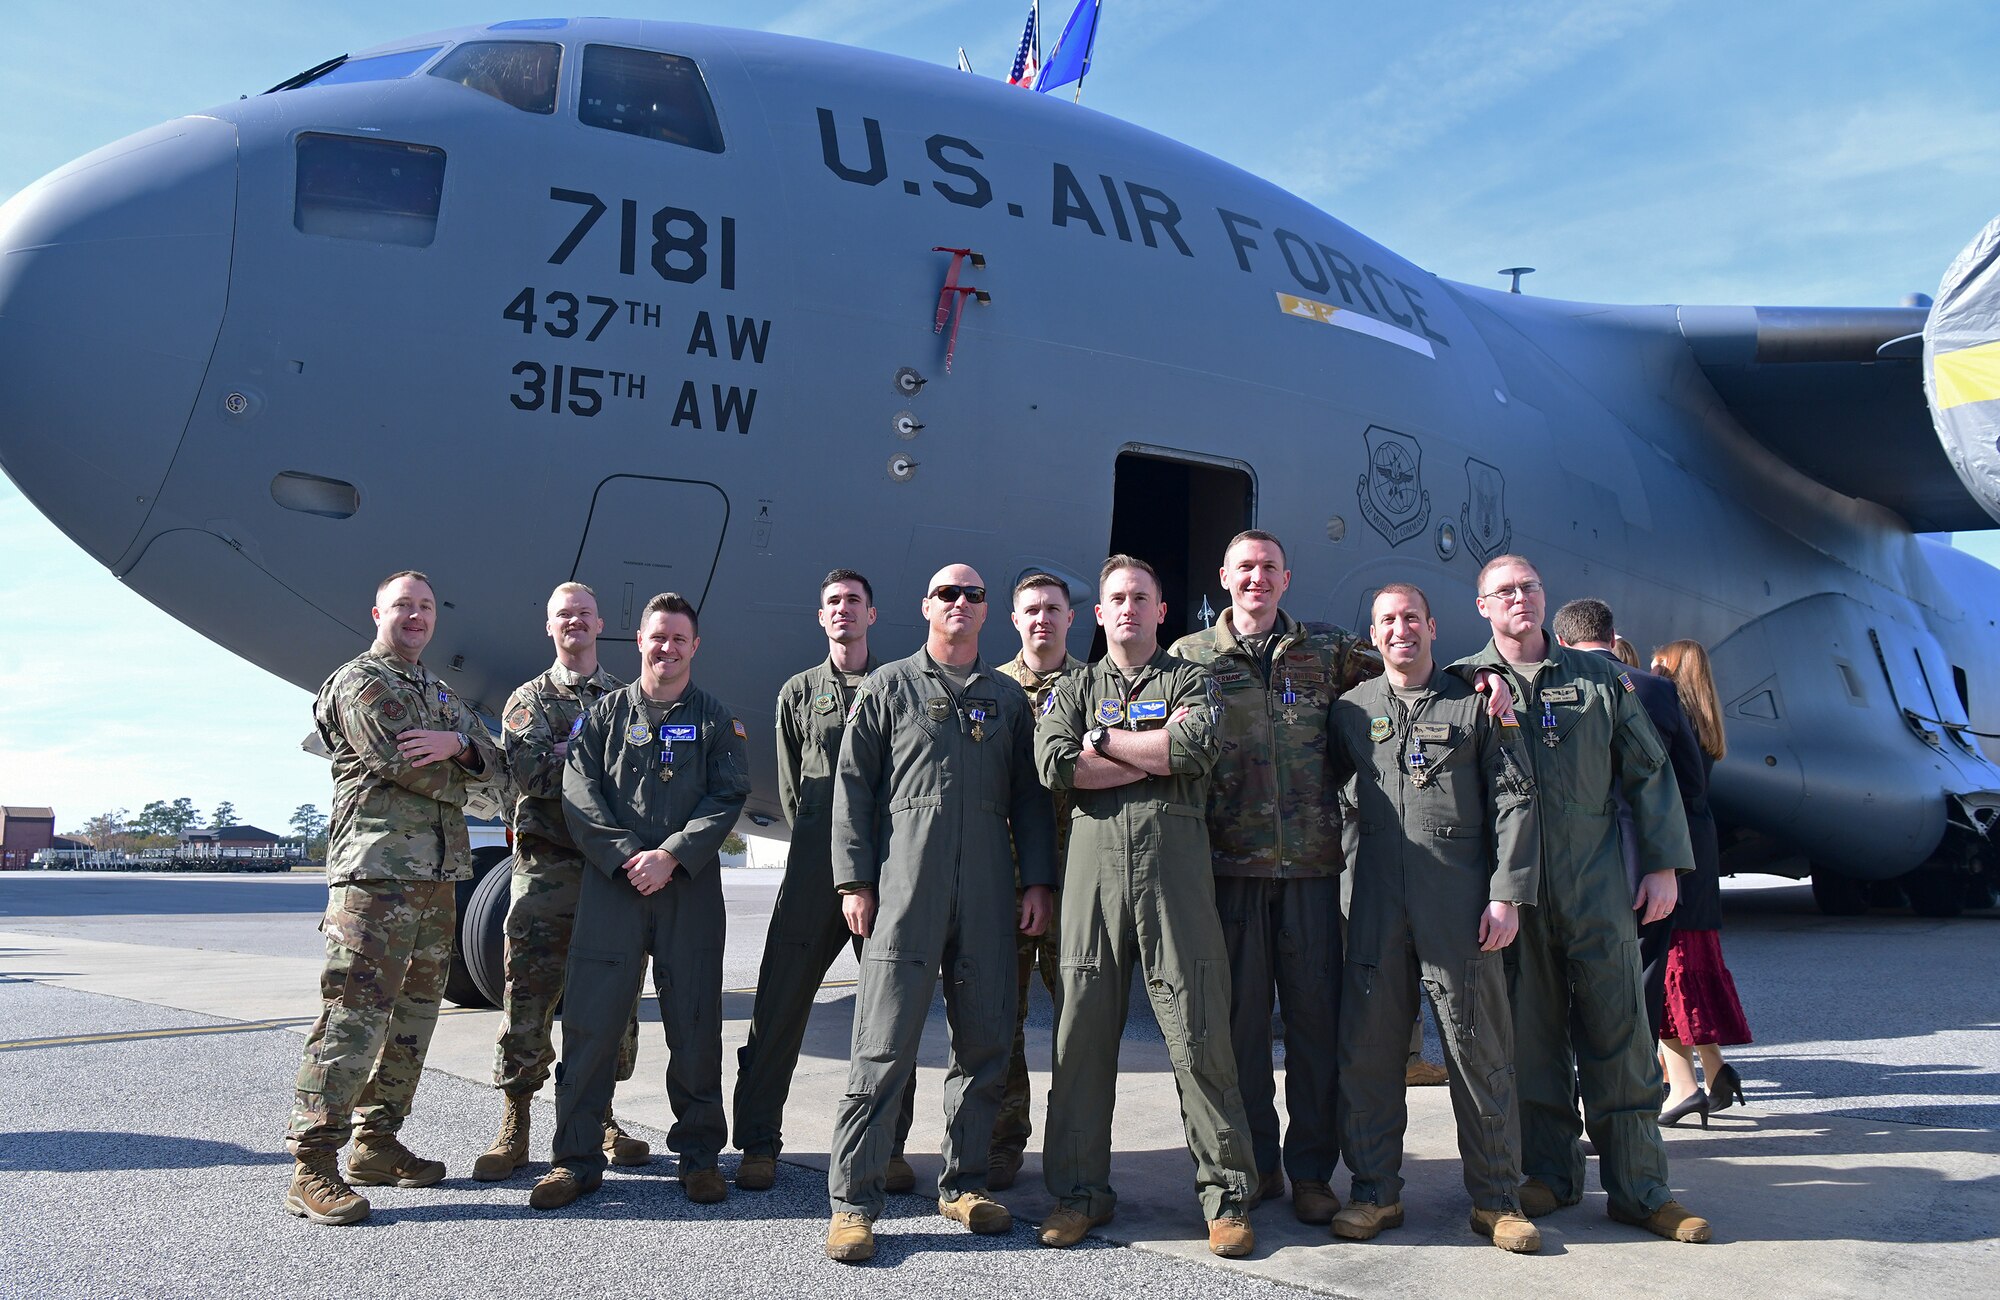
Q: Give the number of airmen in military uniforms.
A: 10